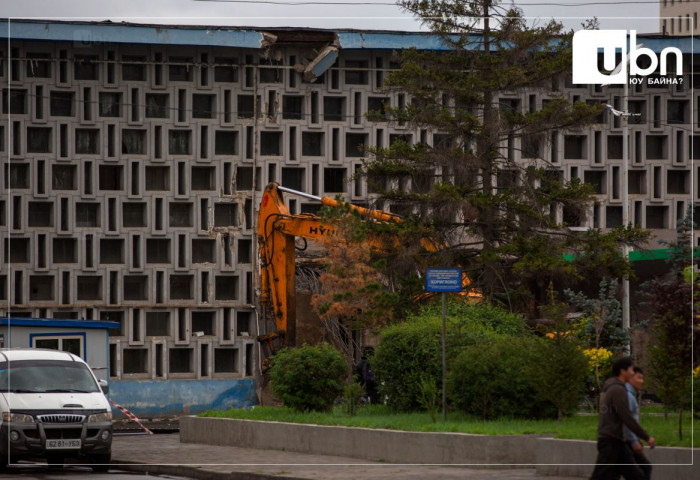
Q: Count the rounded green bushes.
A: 3